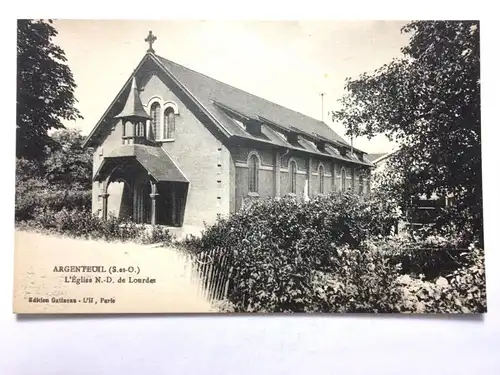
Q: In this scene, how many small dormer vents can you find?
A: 5